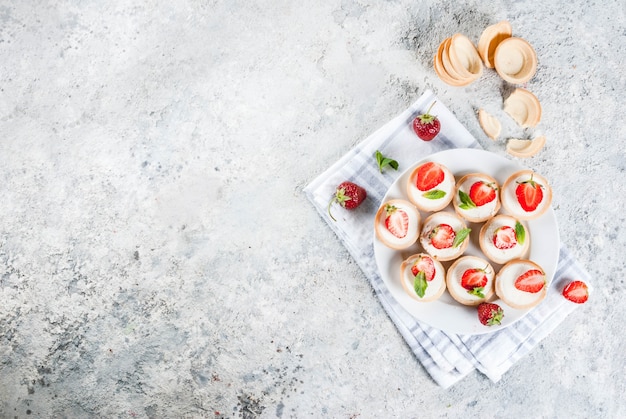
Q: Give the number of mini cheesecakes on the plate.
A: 9